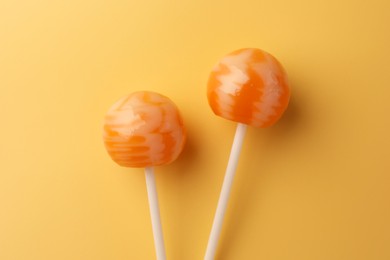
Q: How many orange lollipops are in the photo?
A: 2